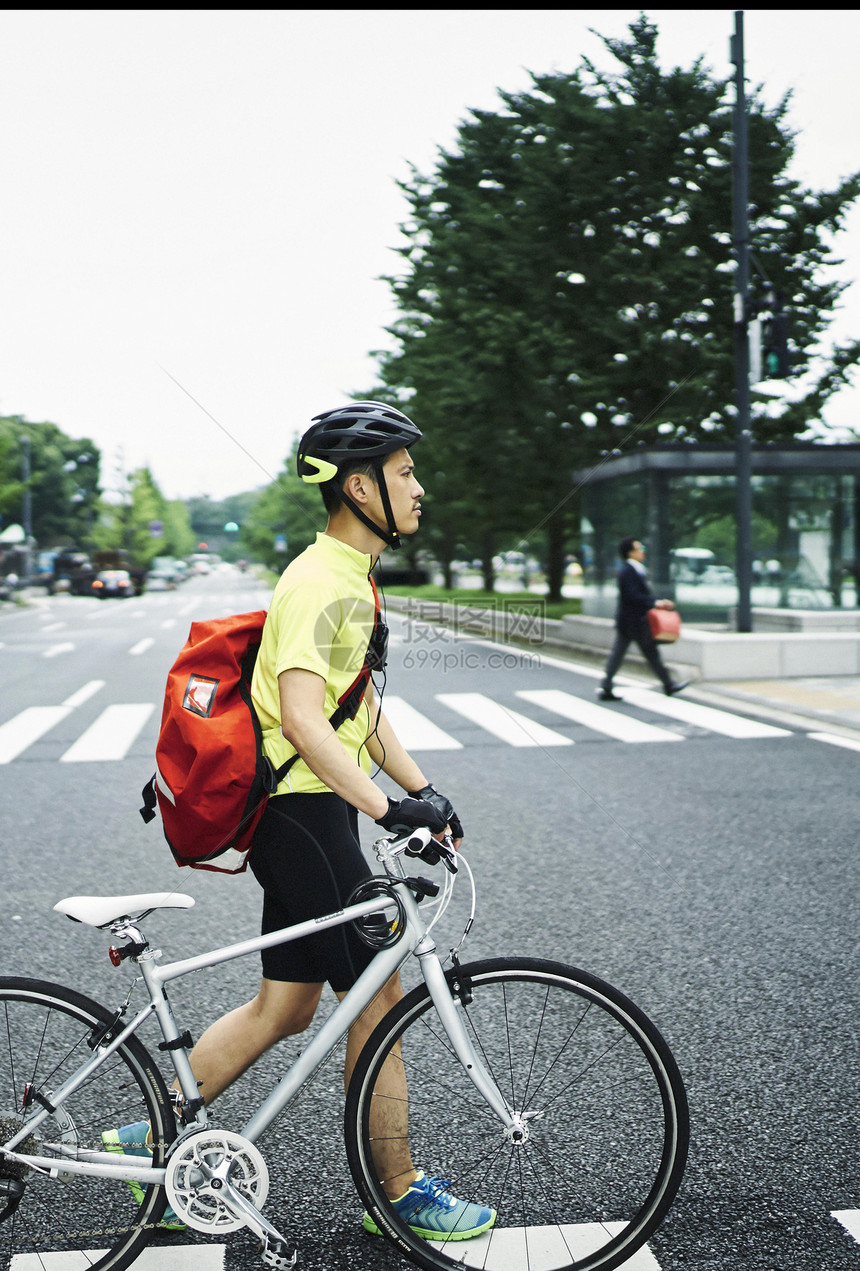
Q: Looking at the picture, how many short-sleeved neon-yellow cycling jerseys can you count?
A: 1